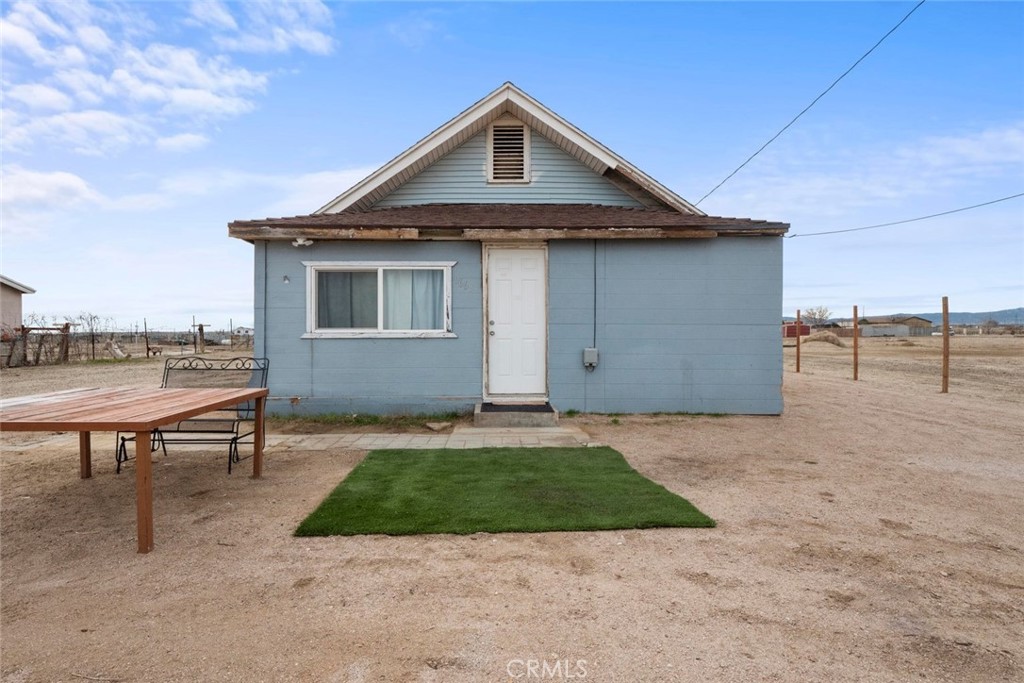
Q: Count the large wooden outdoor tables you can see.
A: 1